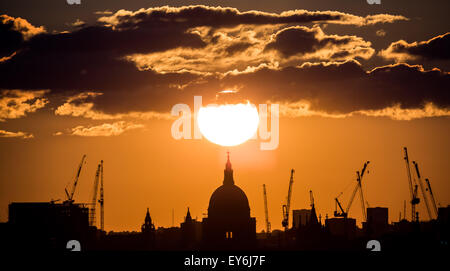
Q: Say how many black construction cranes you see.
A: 11